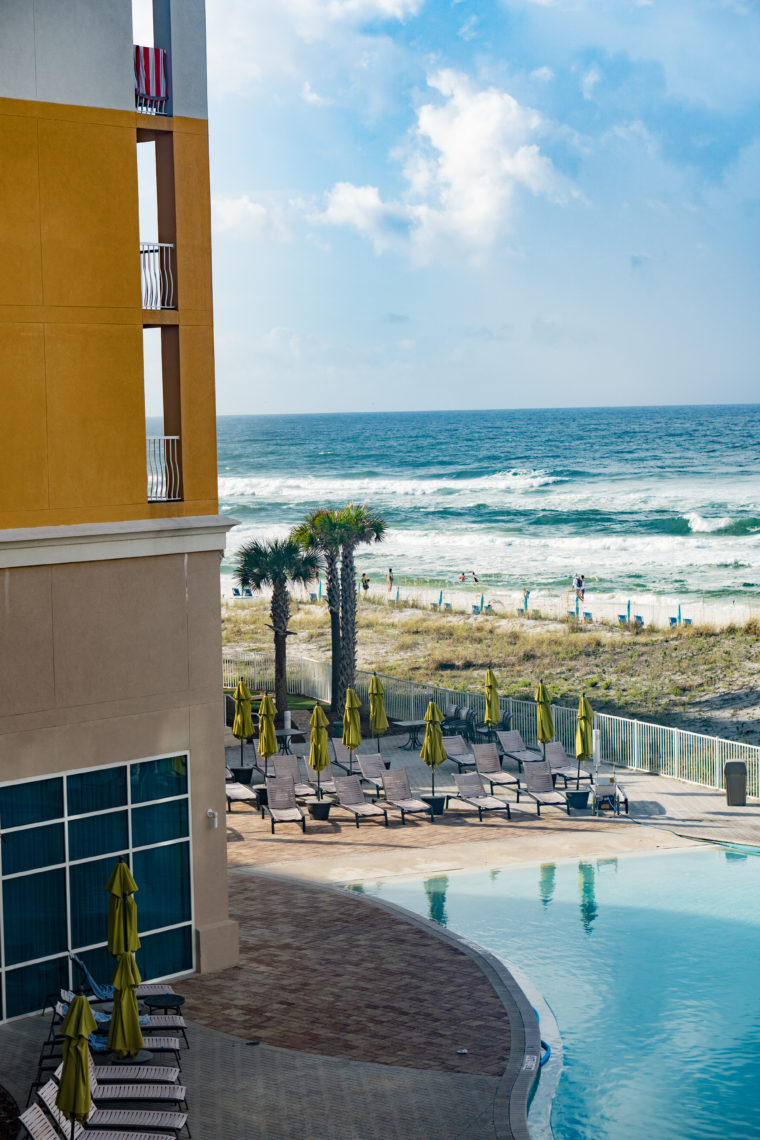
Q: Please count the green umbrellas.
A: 12